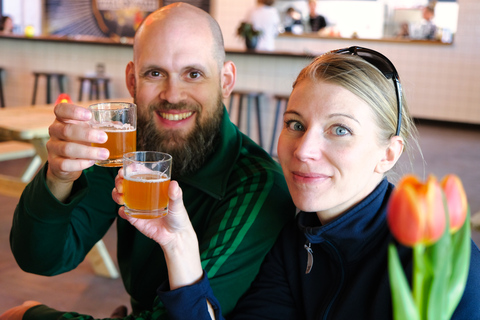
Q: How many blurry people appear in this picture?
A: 5